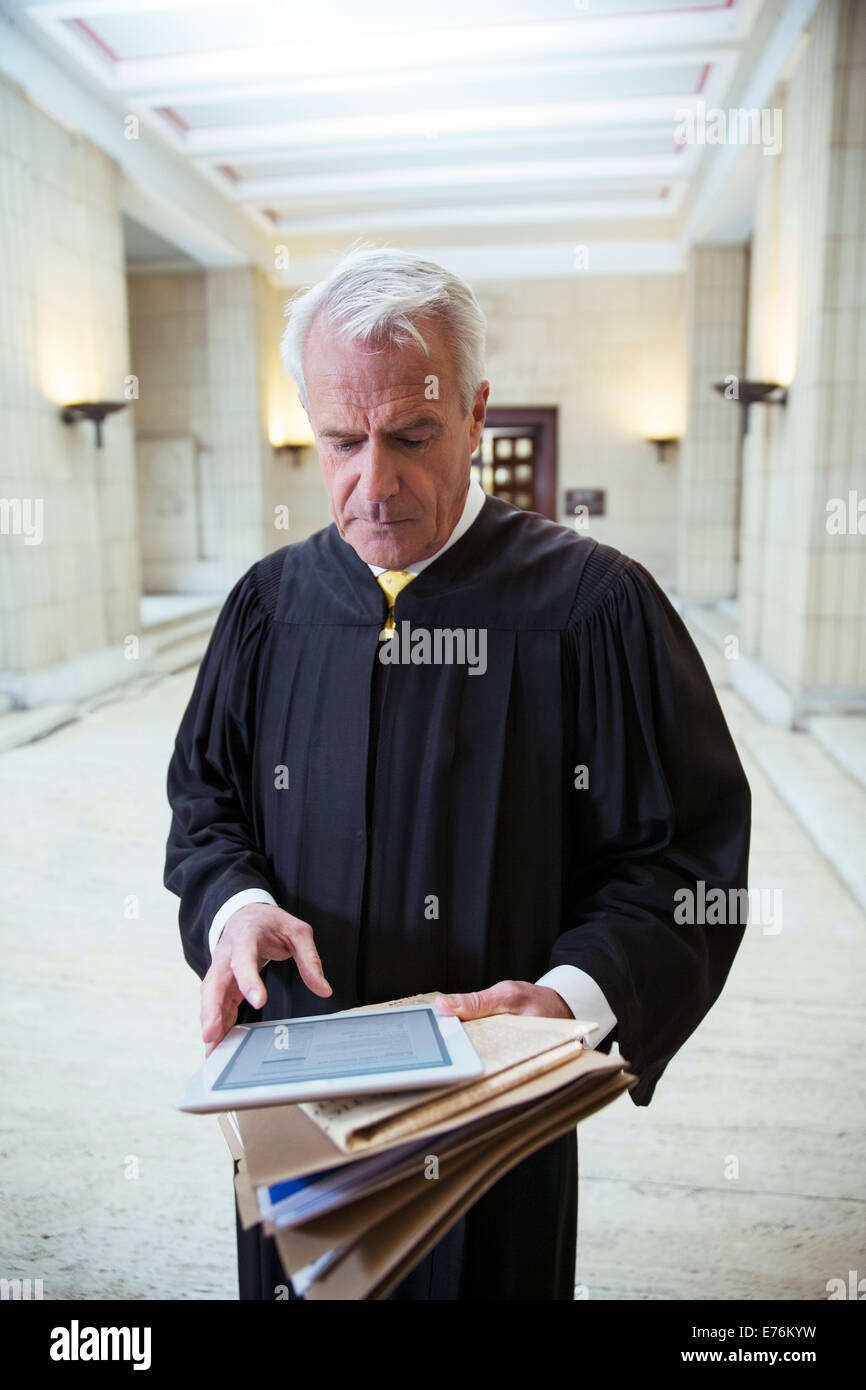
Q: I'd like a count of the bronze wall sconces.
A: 4